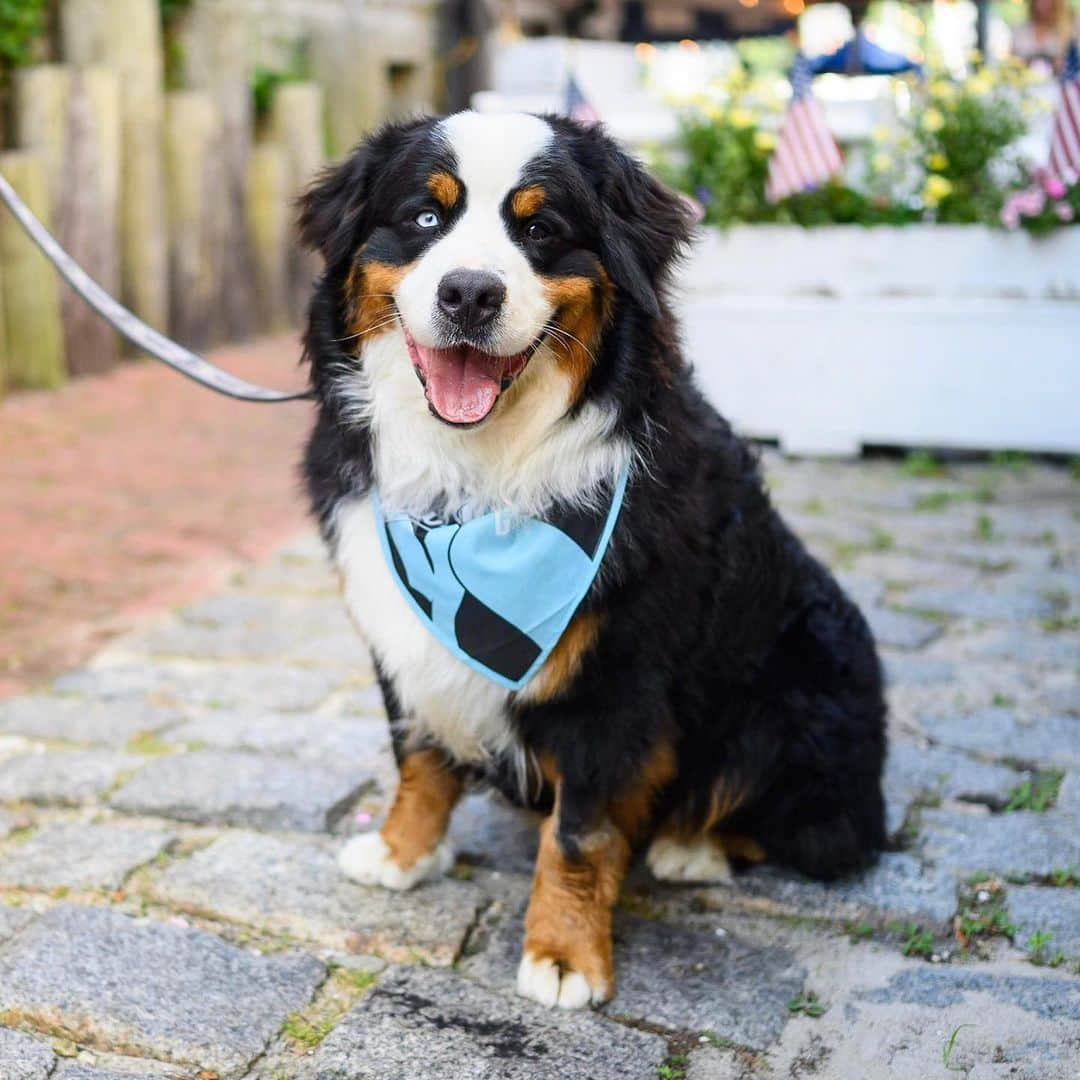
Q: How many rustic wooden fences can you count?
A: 1